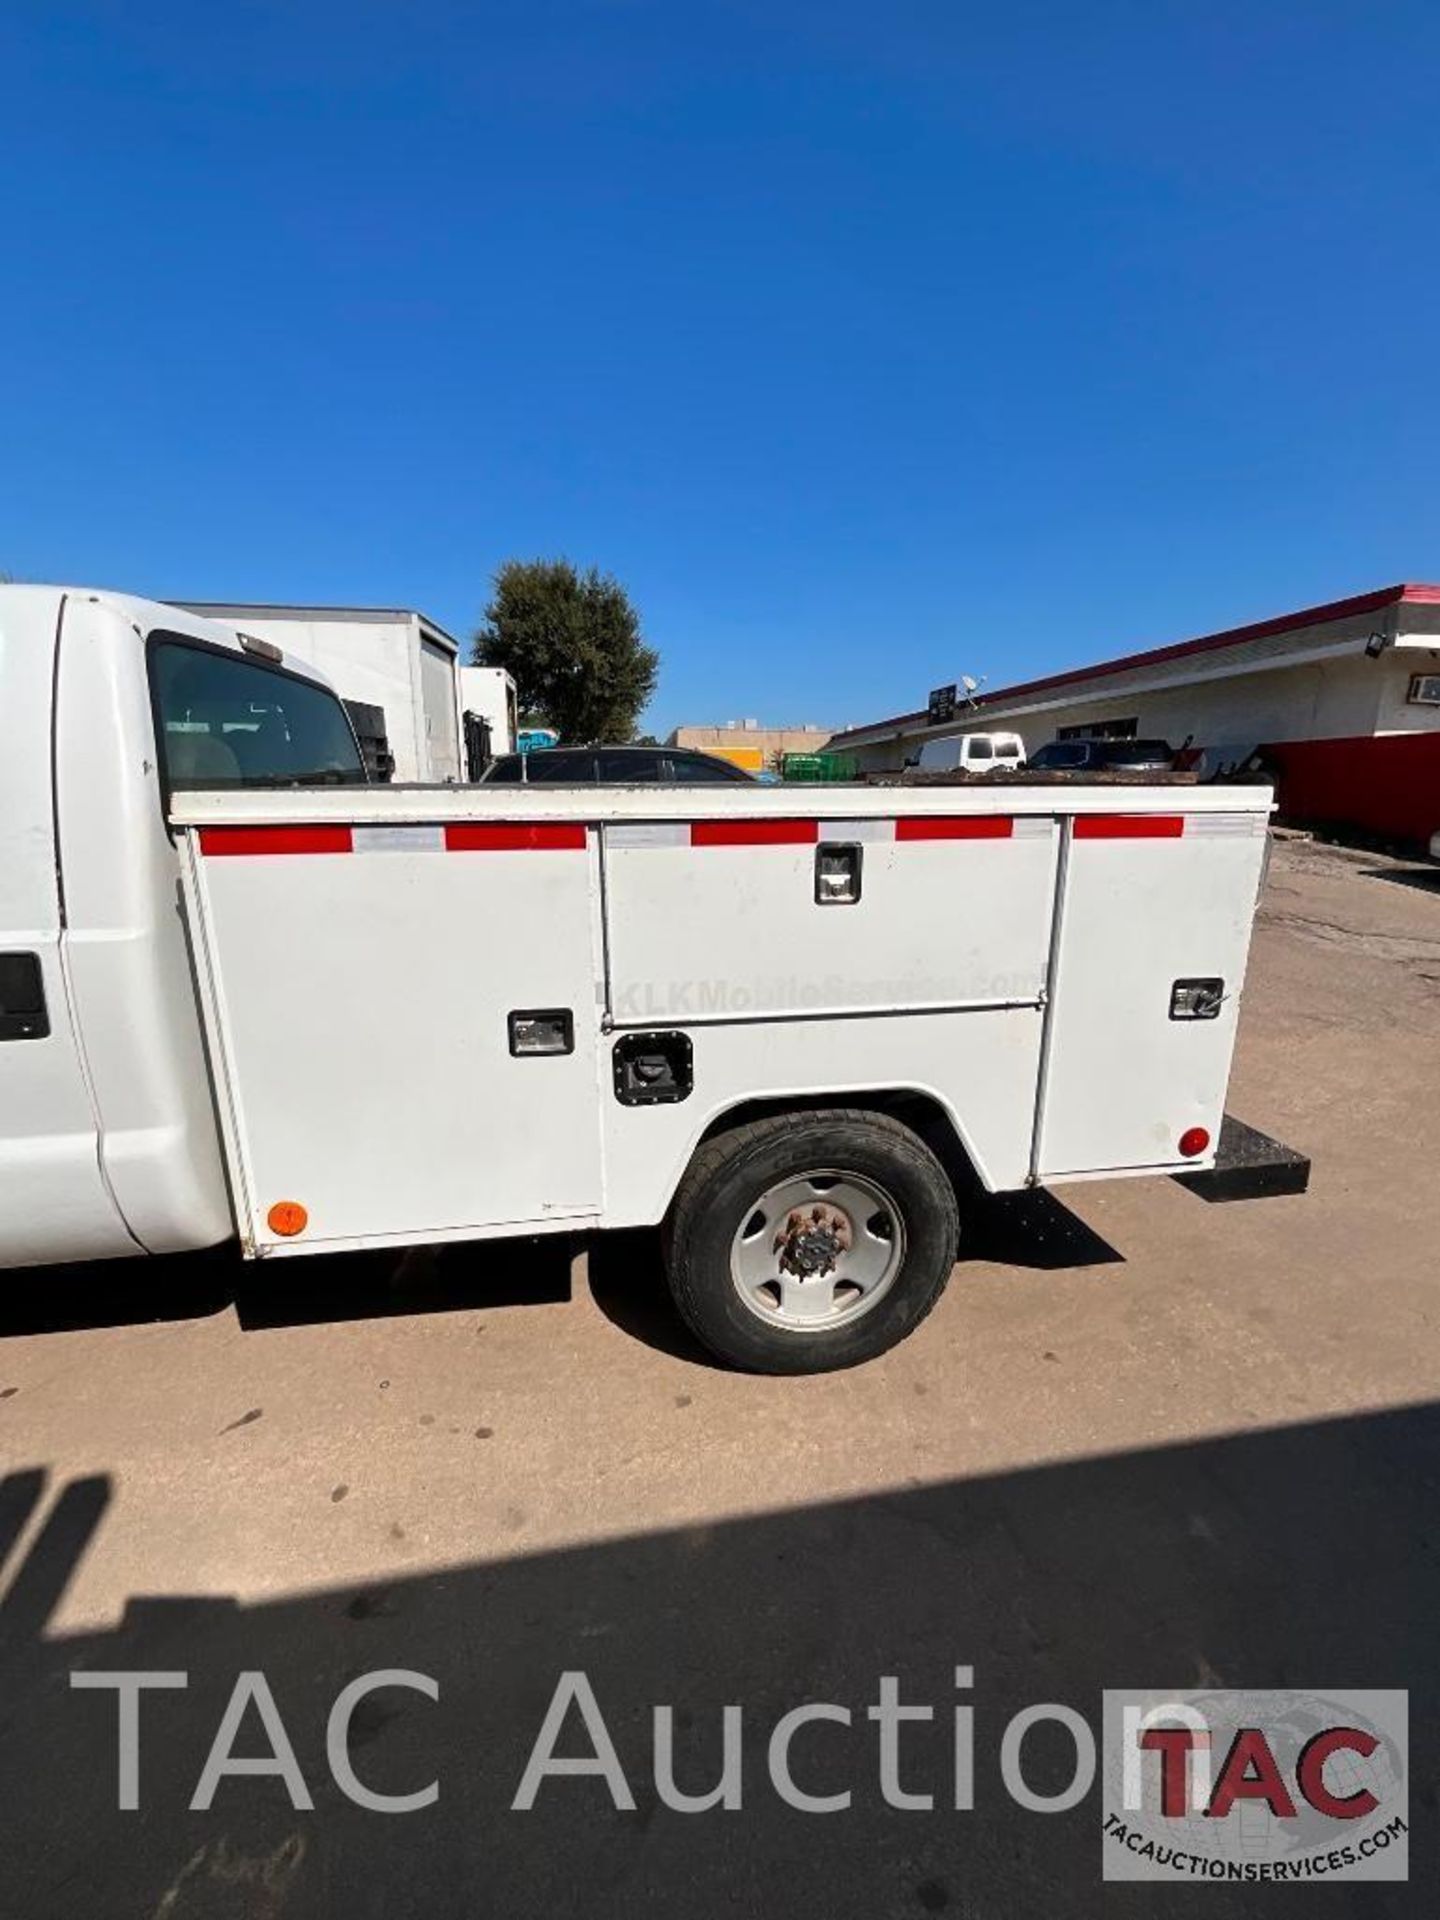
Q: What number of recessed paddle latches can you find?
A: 3